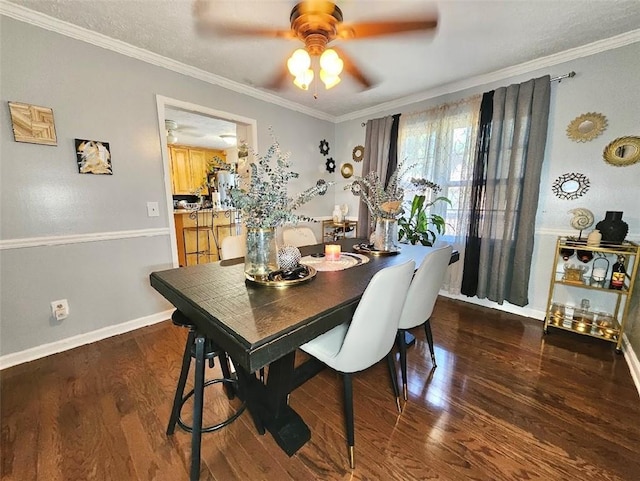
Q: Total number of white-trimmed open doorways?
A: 1